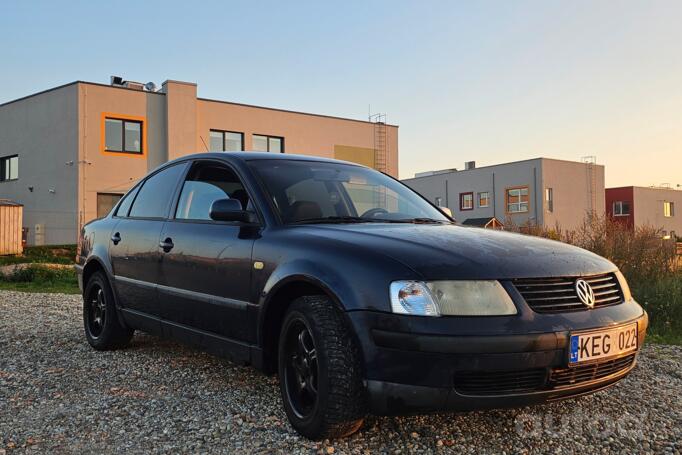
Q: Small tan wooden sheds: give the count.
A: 1